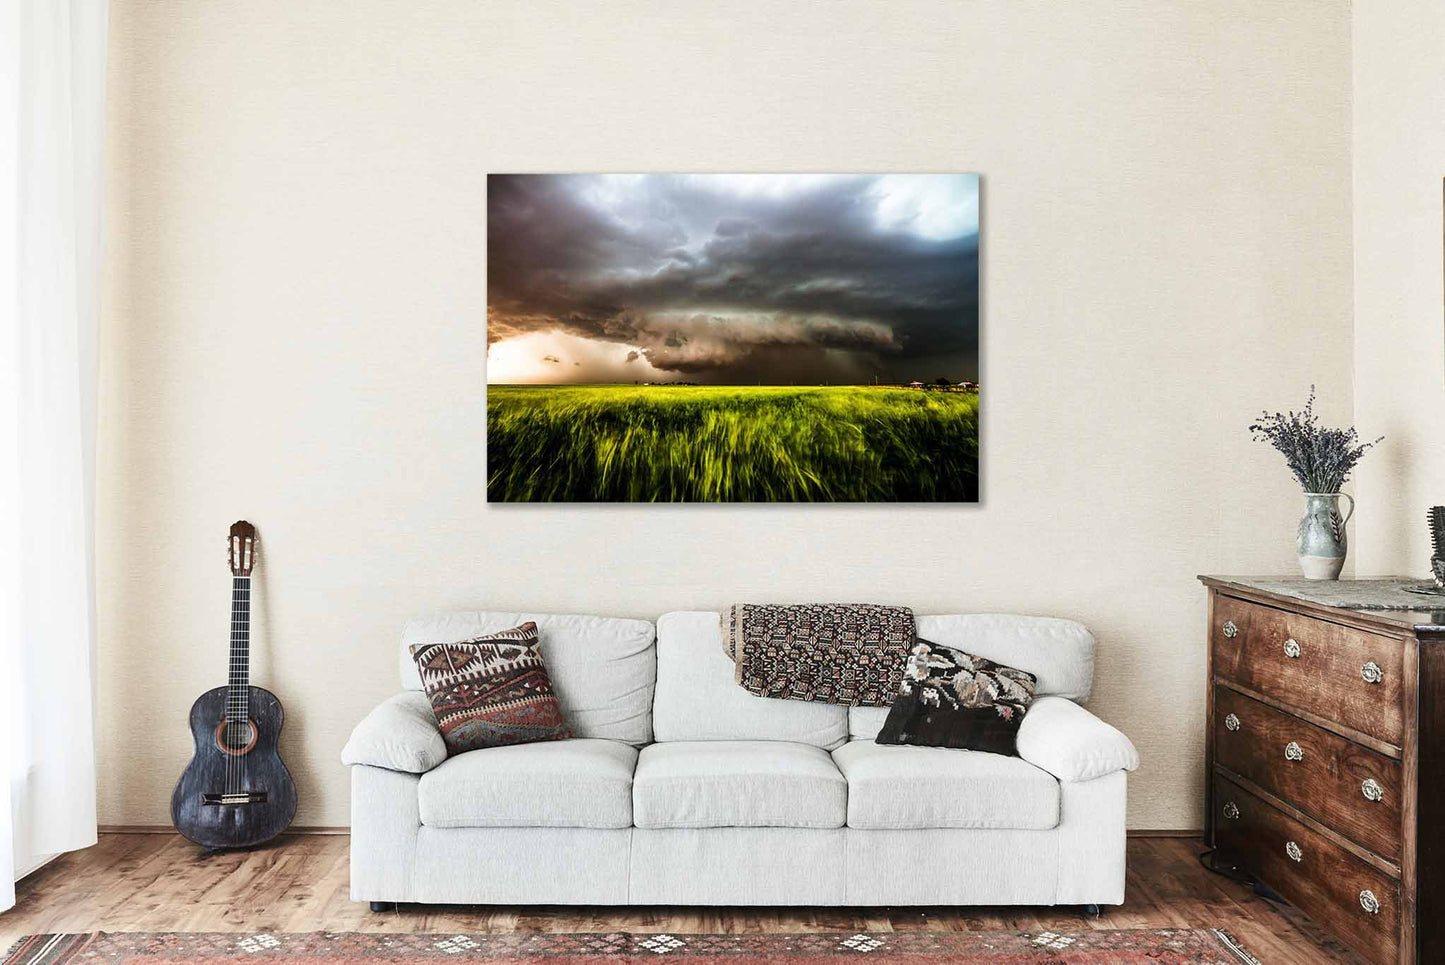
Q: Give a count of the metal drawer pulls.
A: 9